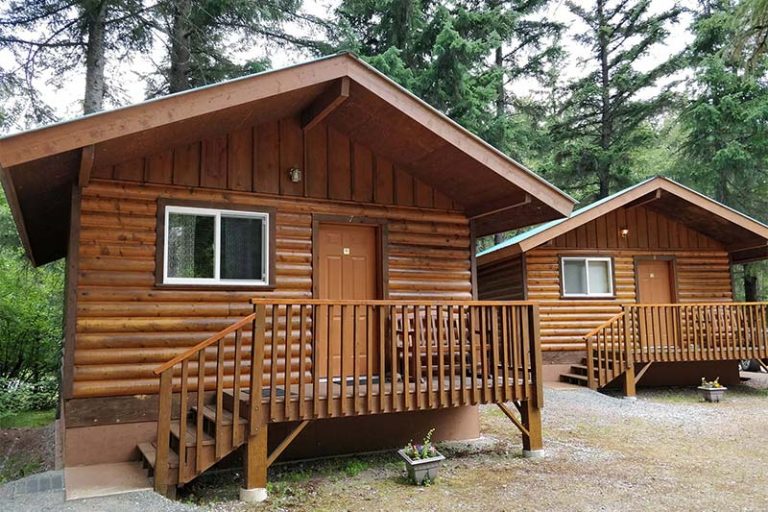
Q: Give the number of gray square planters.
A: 2